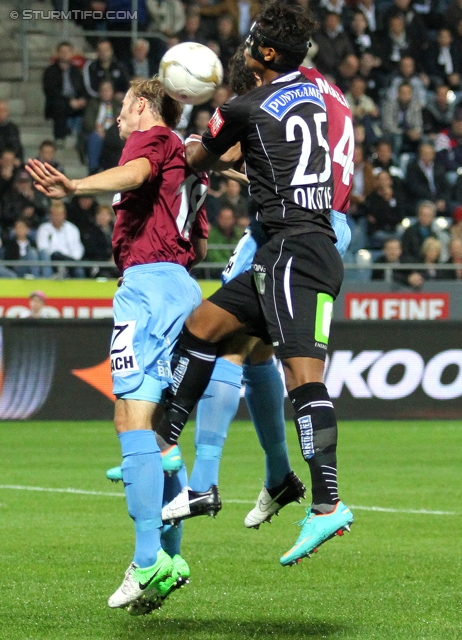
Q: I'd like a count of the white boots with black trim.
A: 2